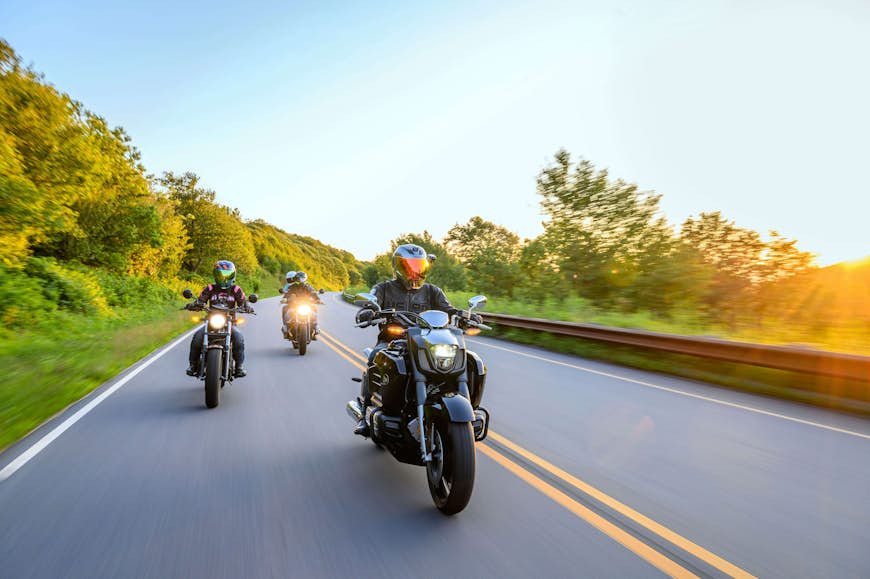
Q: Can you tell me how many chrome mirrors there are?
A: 2